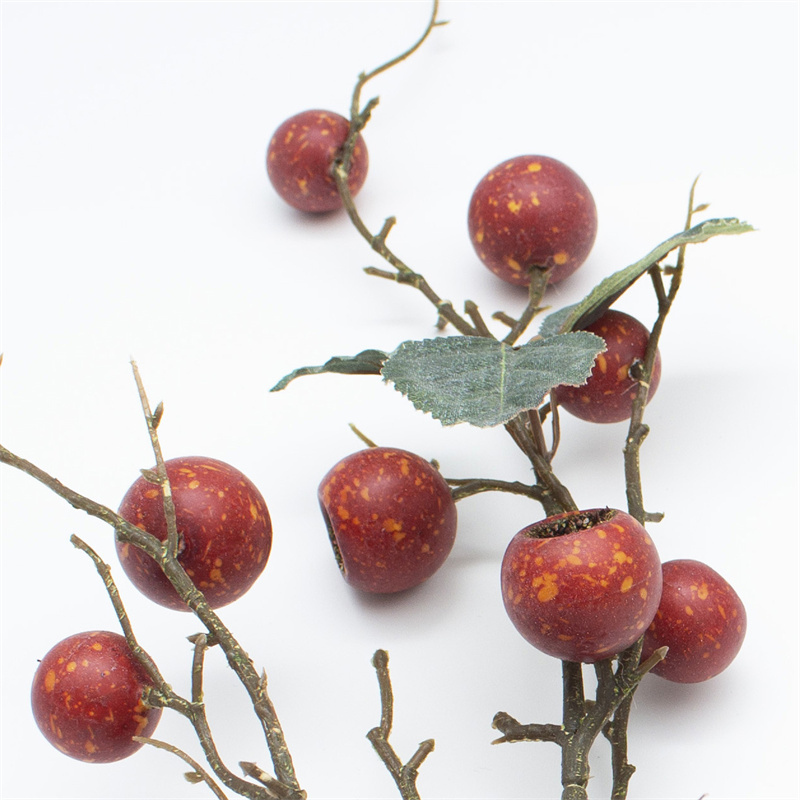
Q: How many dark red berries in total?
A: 8